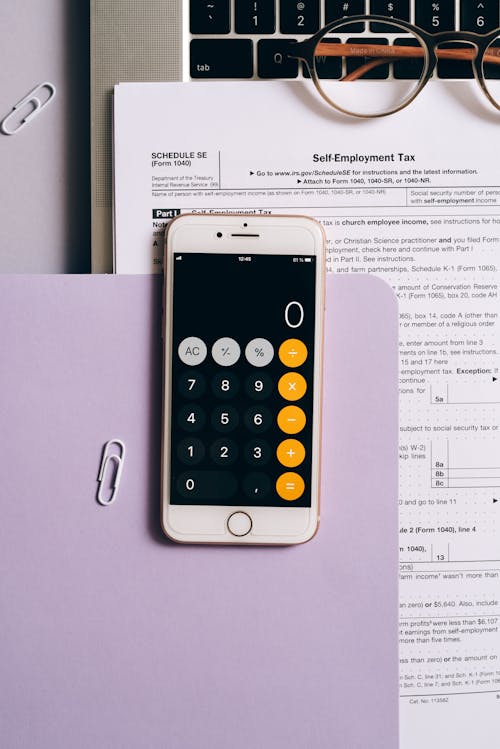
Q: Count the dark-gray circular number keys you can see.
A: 9